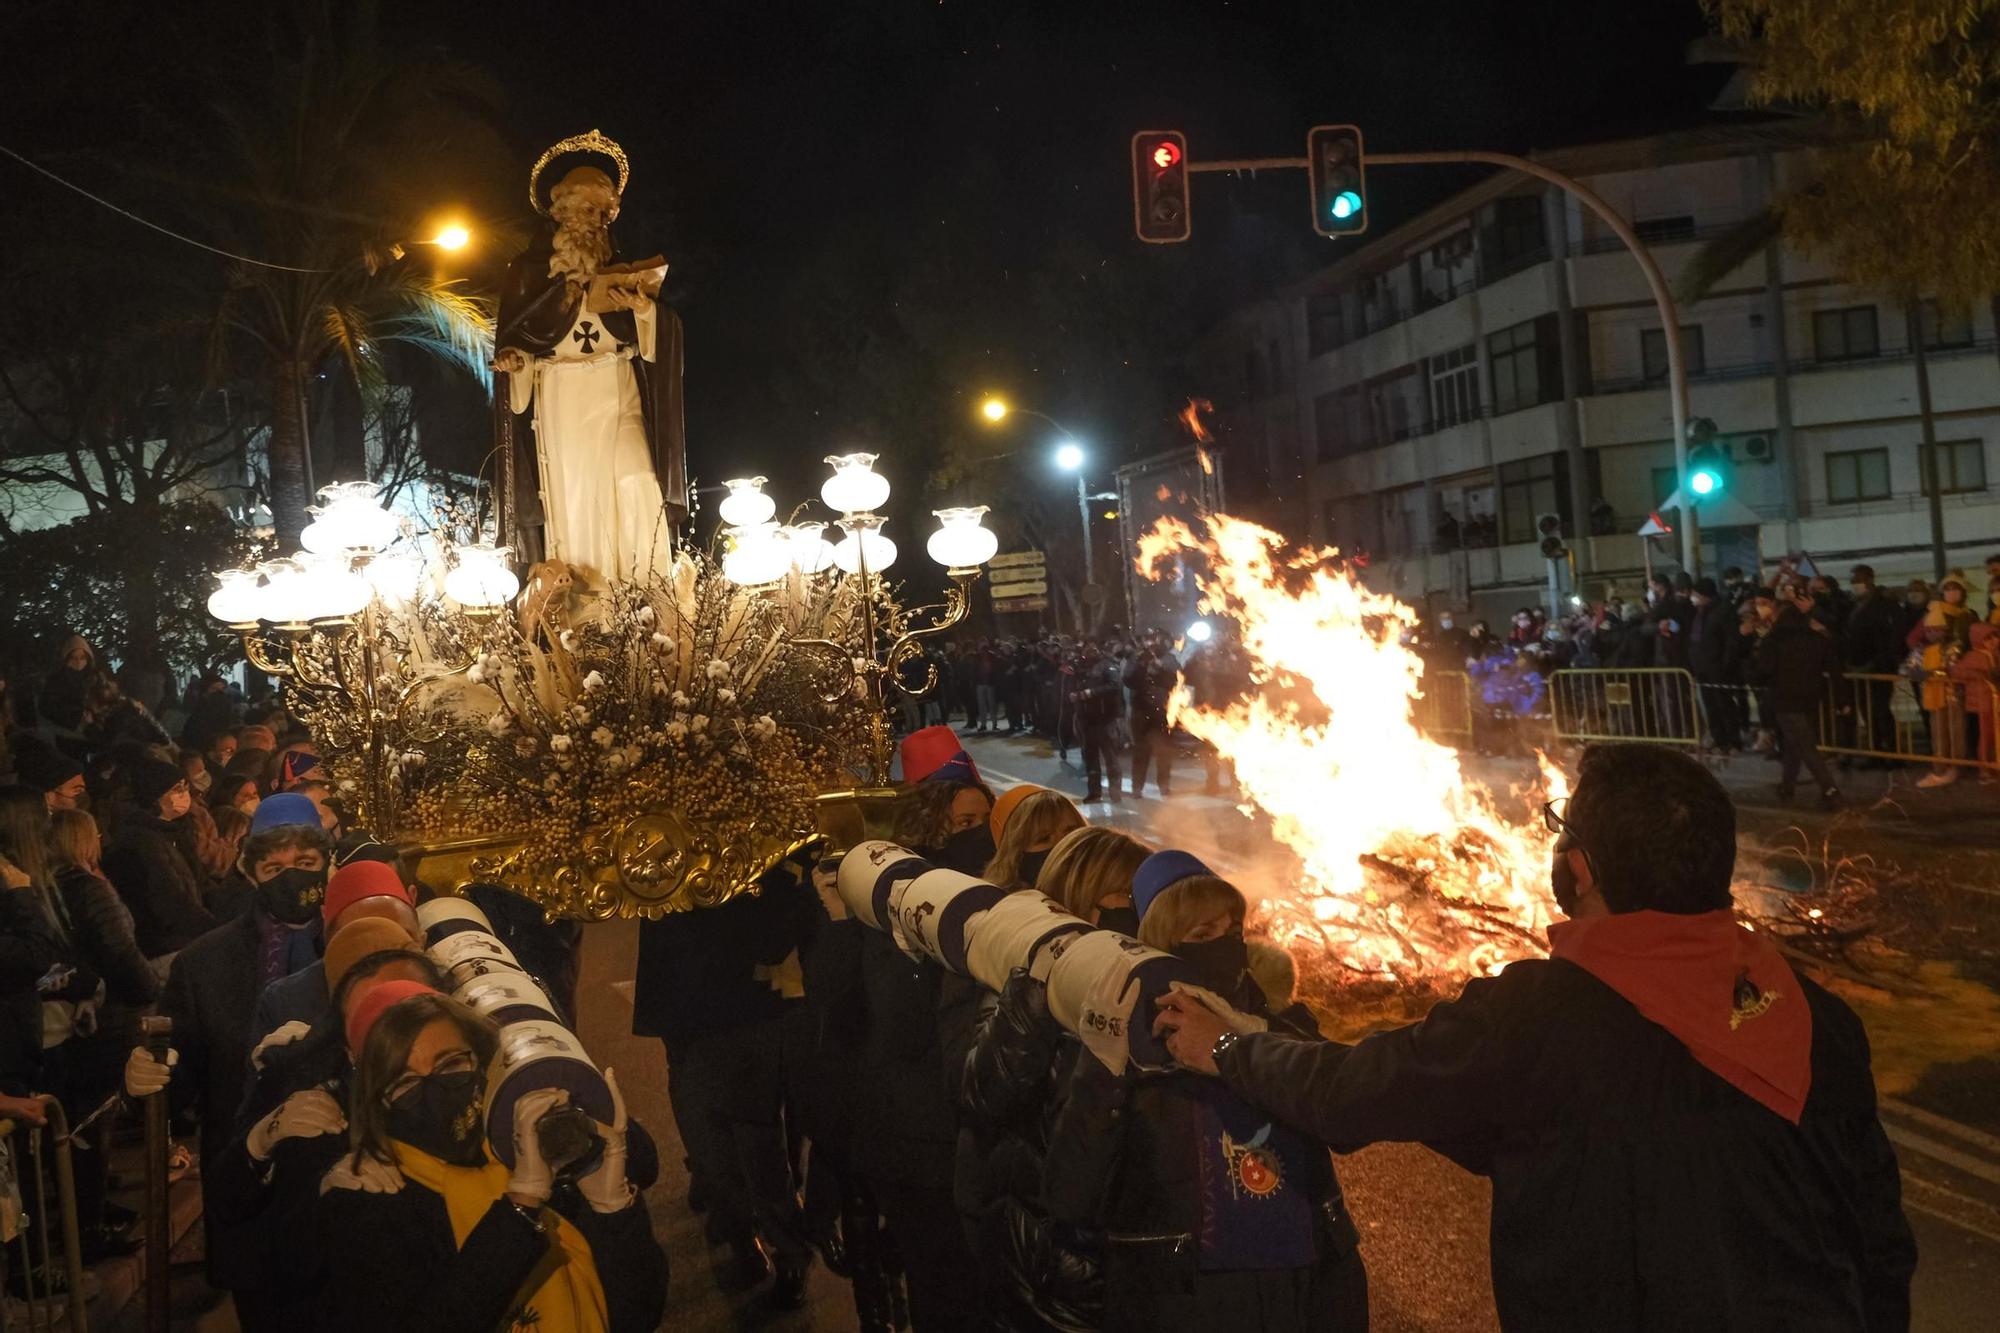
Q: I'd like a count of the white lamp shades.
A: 13